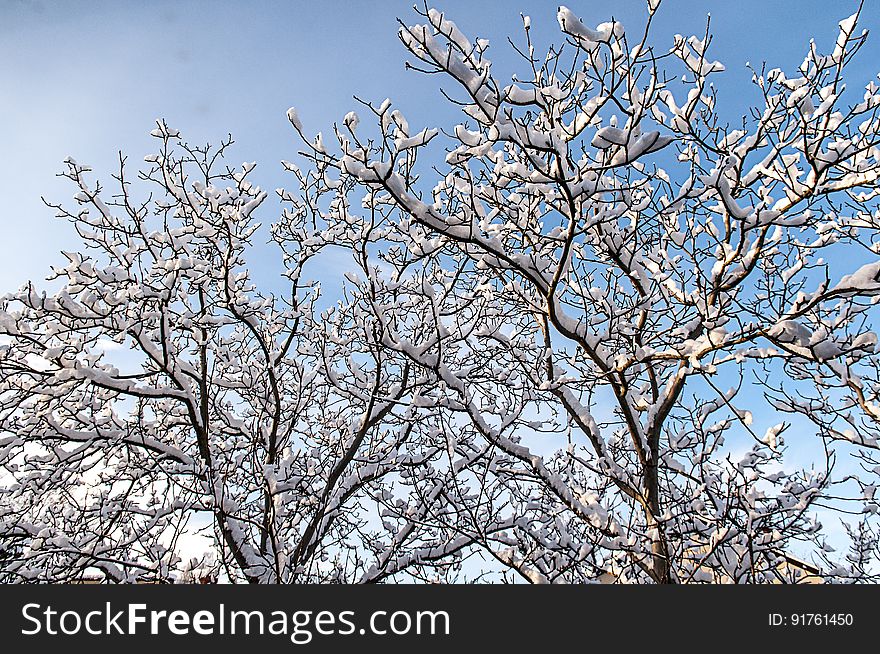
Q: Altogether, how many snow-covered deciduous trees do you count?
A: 2